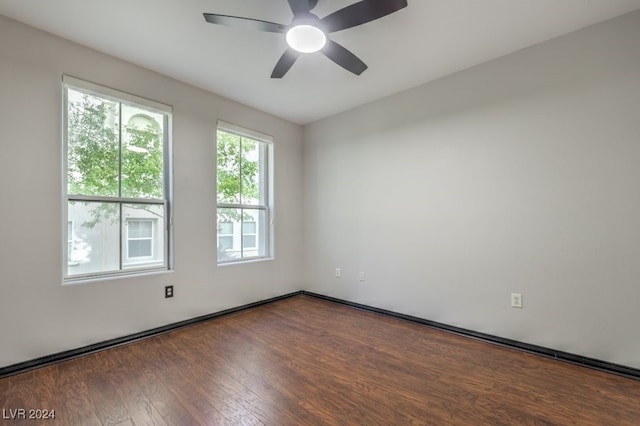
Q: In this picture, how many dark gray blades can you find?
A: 5